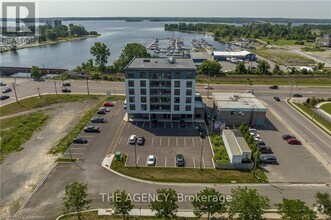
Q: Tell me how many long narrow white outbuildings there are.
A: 2